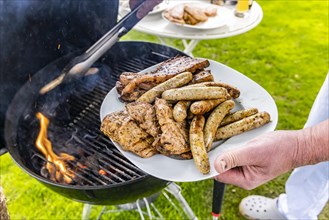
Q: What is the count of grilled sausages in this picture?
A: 9